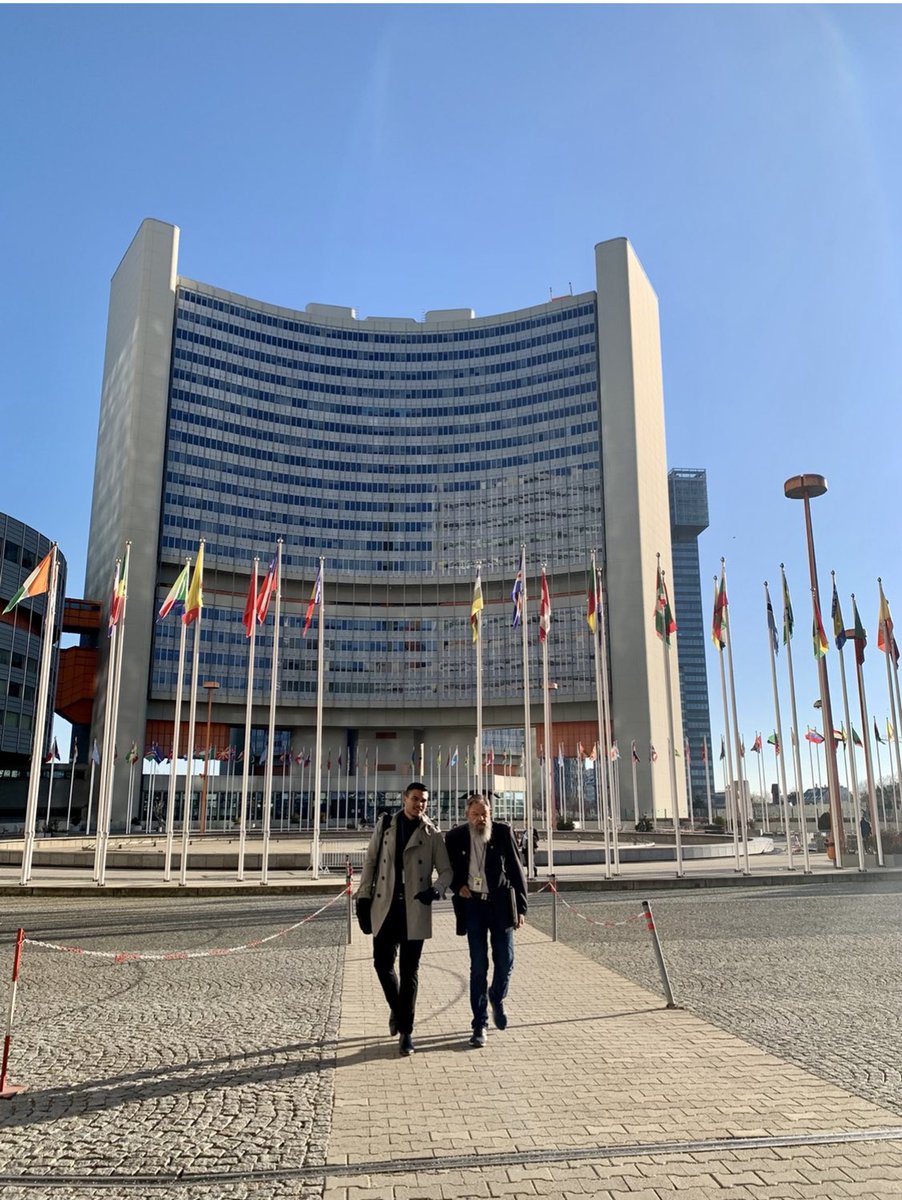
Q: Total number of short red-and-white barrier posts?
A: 4